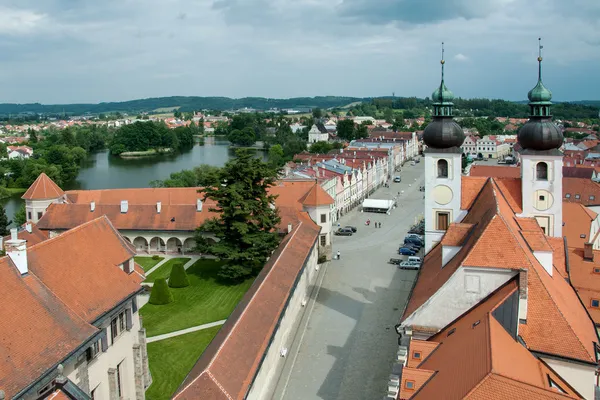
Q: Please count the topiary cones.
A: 2